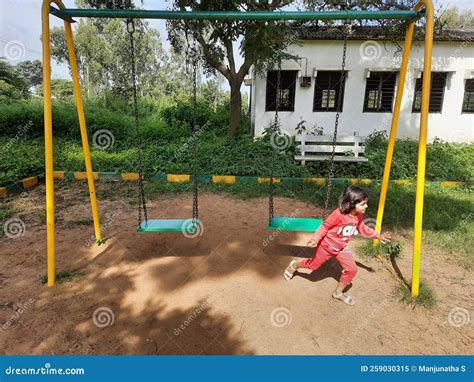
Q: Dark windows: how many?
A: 5